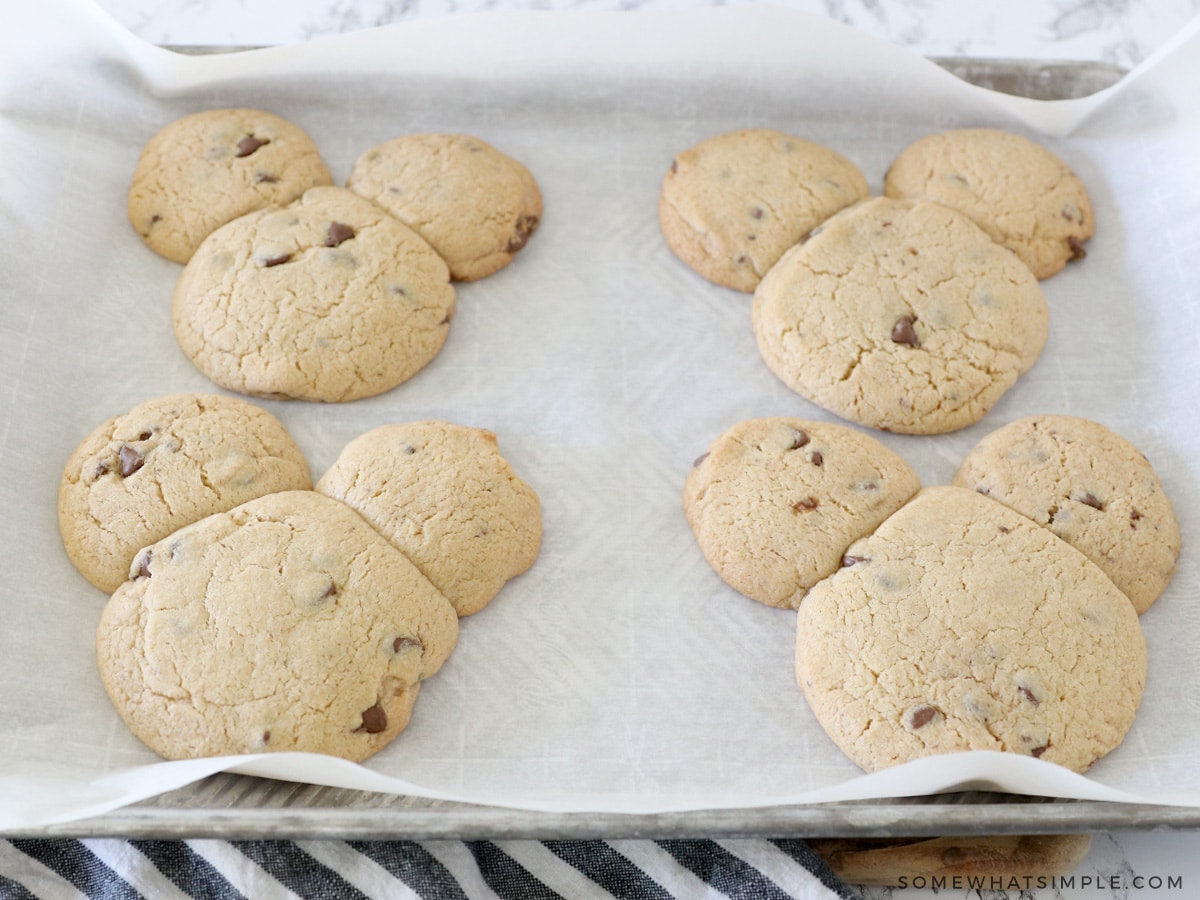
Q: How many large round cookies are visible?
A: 4